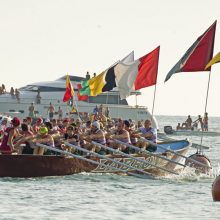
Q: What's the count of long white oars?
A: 5